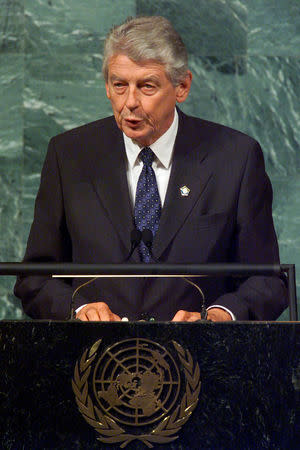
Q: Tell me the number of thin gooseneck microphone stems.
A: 2